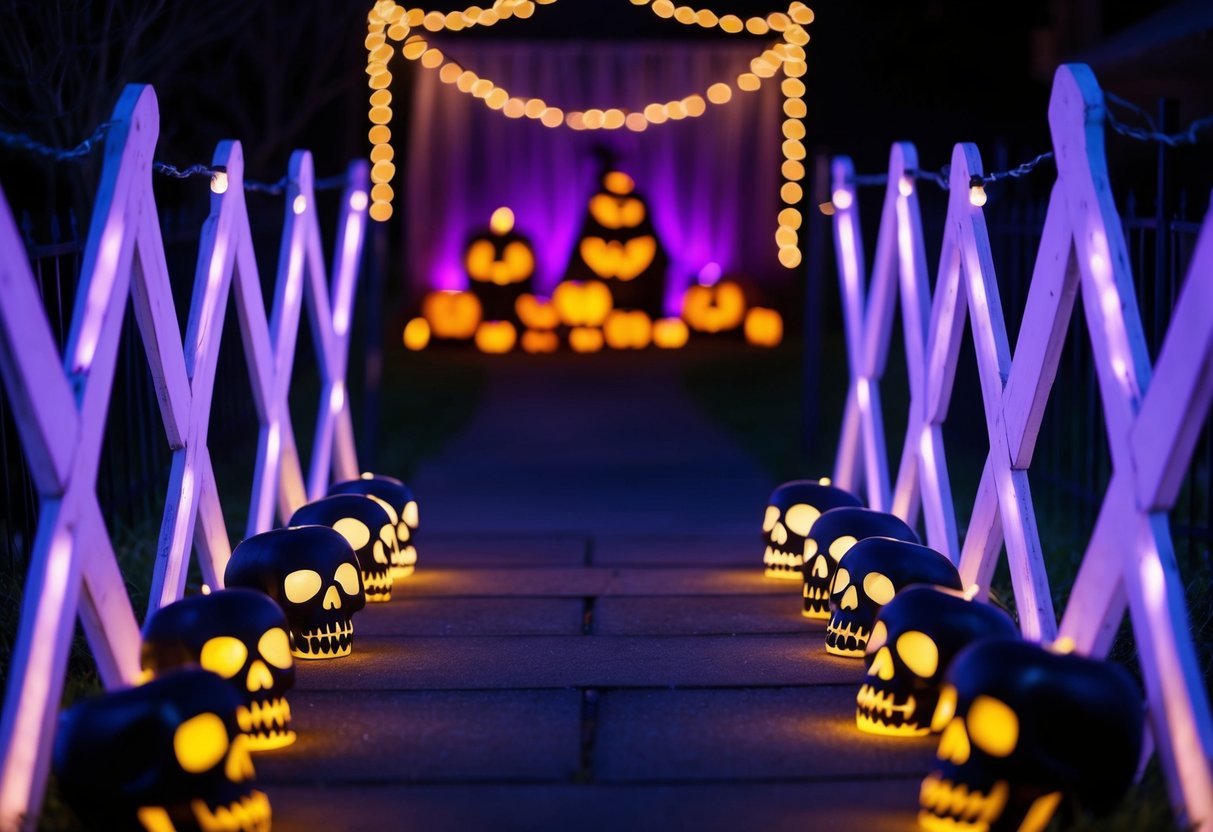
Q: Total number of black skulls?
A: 10